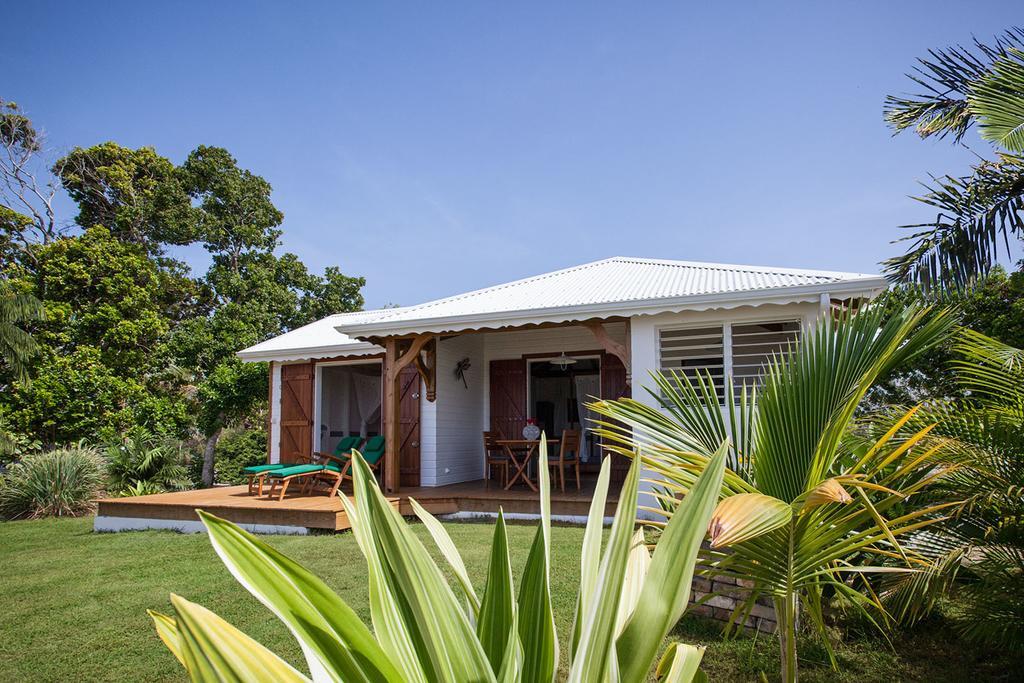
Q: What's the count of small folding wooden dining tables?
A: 1